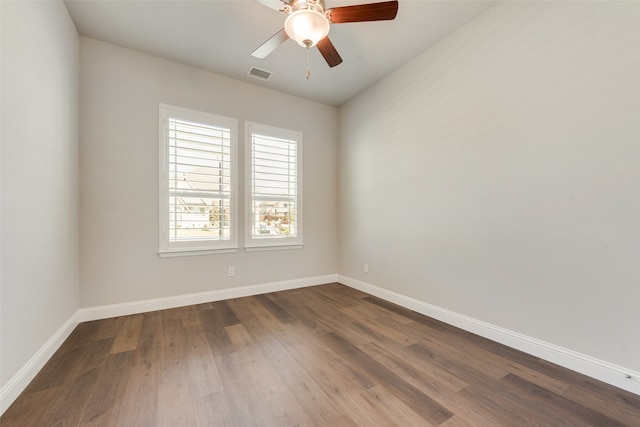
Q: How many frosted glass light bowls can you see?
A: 1